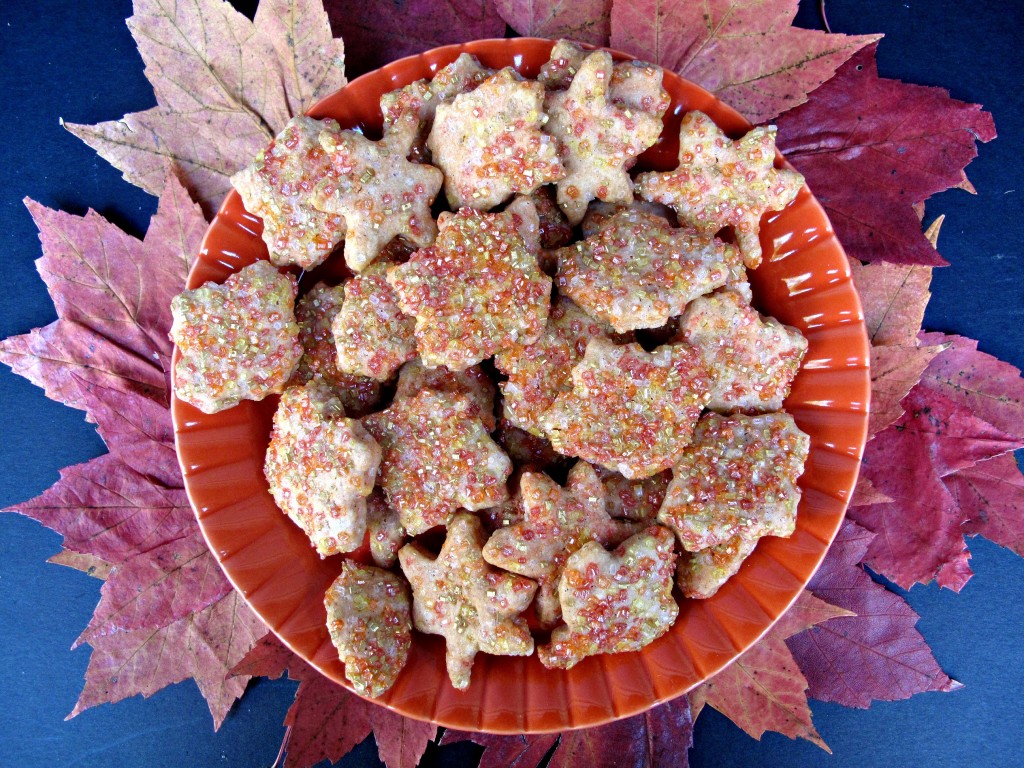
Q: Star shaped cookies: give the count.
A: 5